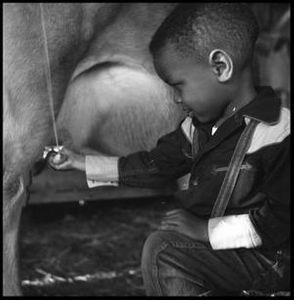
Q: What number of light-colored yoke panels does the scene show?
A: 2